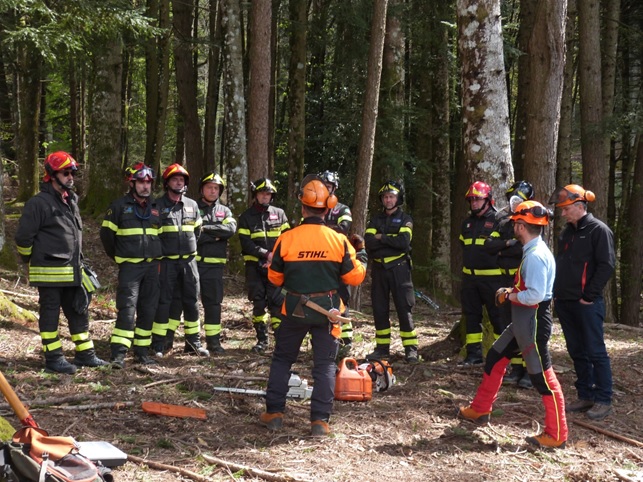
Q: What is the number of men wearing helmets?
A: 12